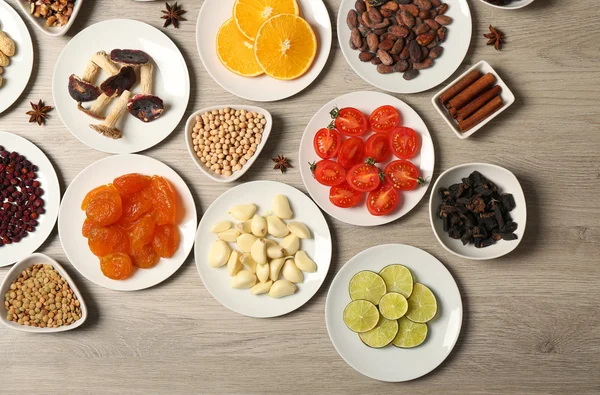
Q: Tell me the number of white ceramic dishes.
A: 15